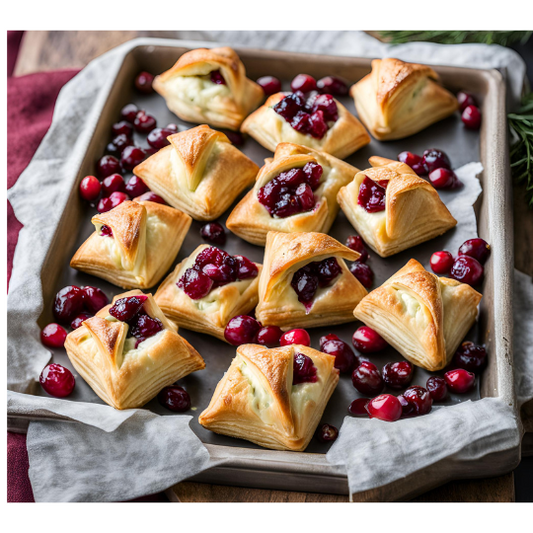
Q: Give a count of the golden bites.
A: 12